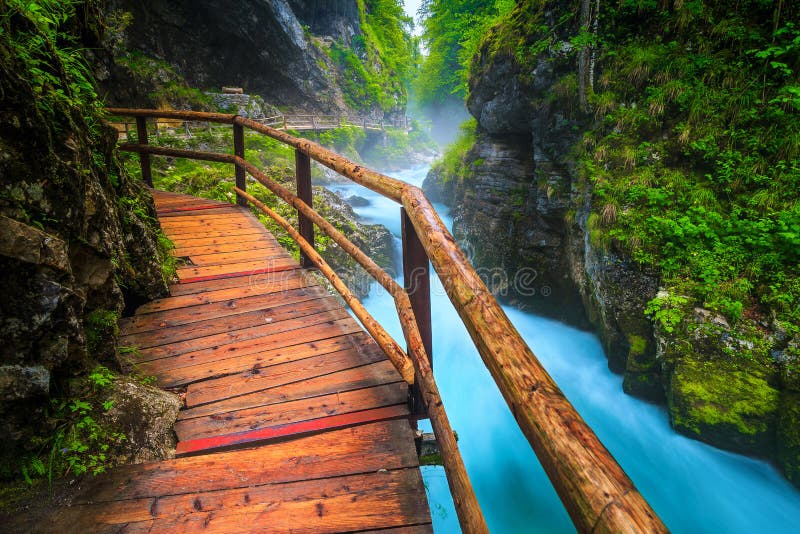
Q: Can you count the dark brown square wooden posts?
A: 4